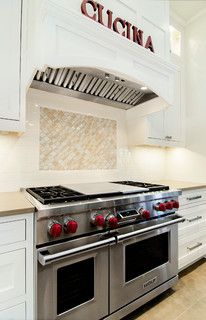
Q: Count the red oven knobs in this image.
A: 8